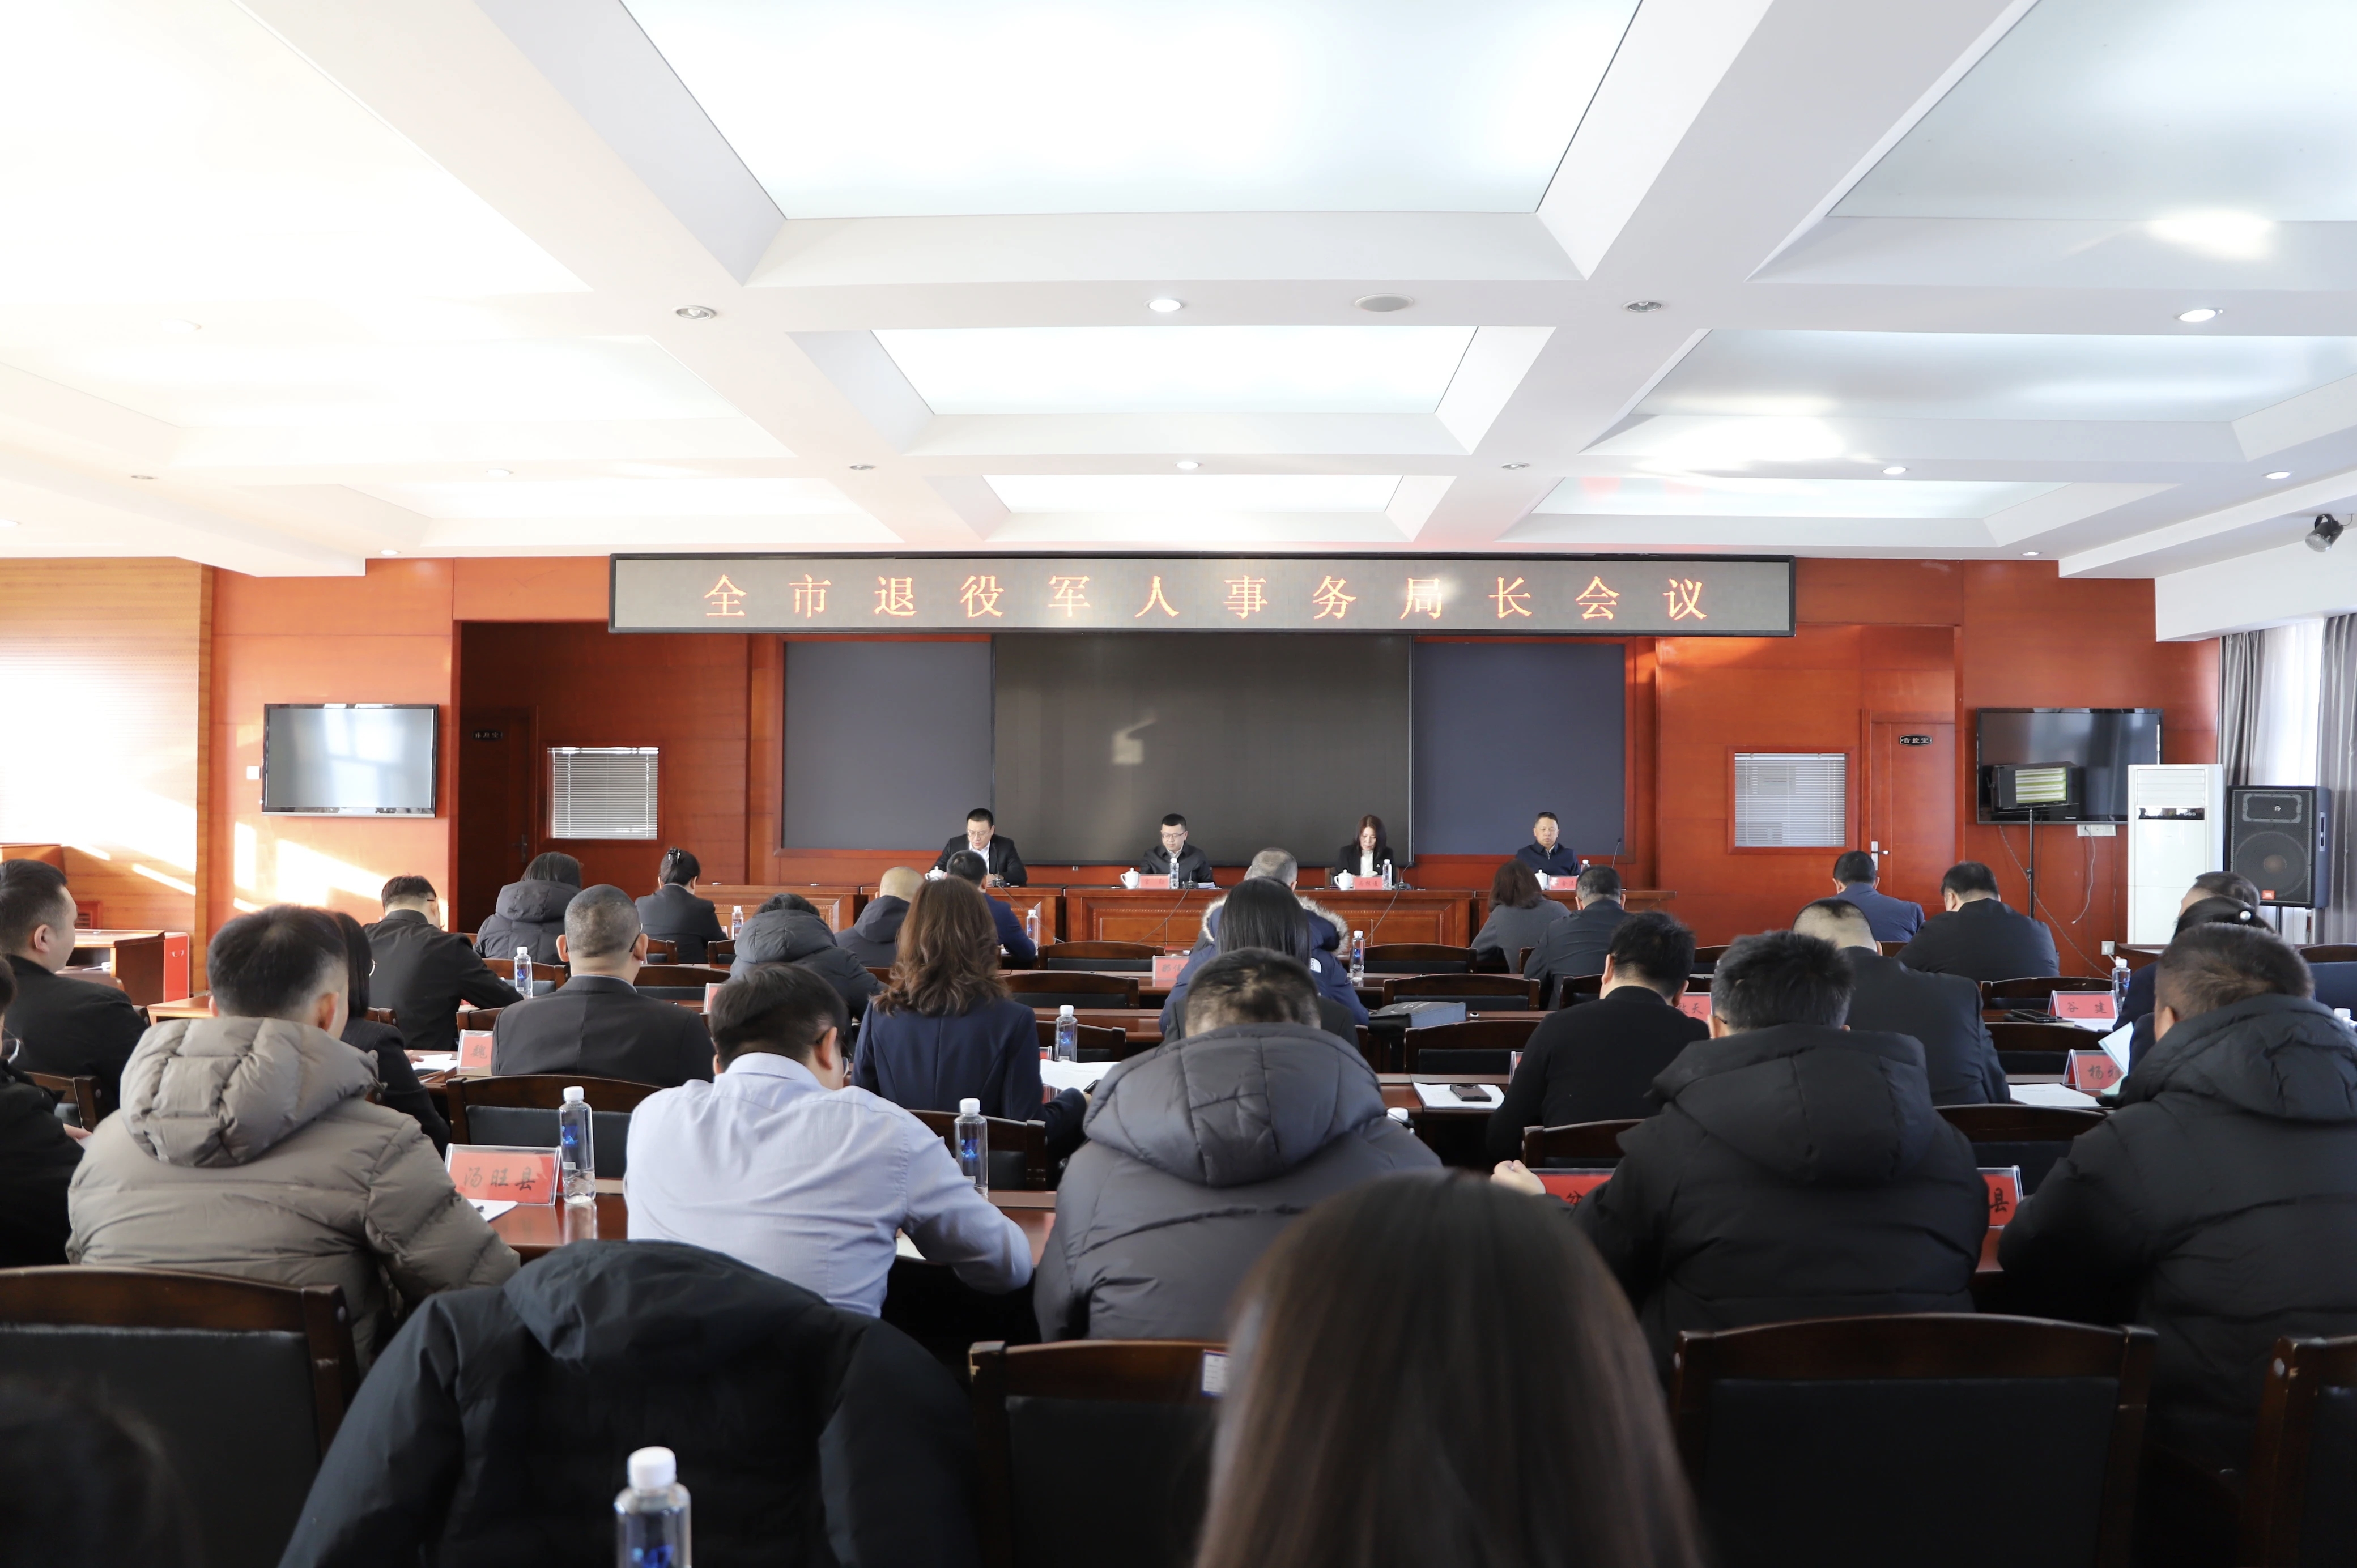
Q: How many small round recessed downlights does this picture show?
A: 15